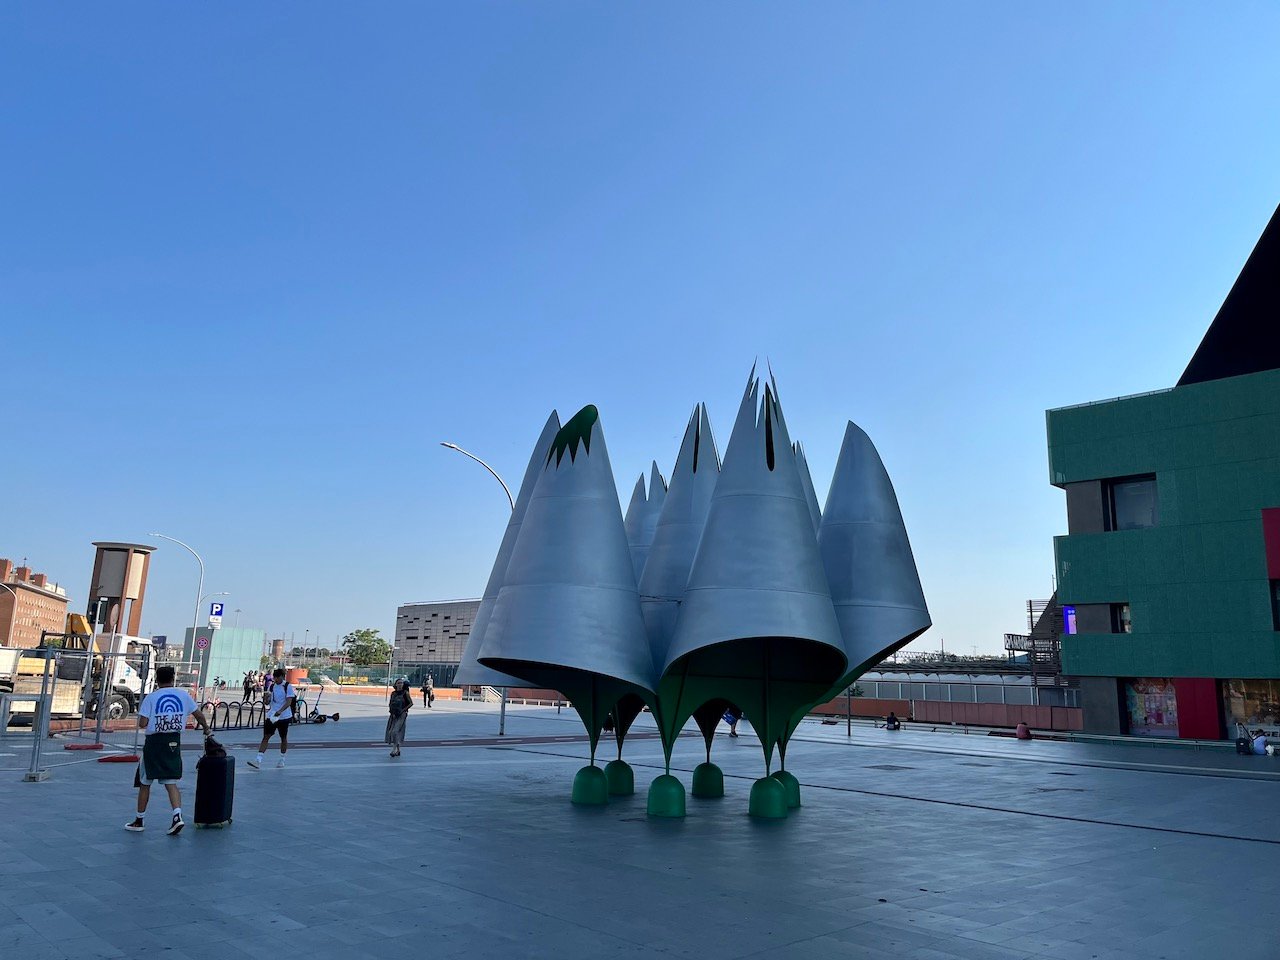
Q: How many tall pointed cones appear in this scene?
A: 7